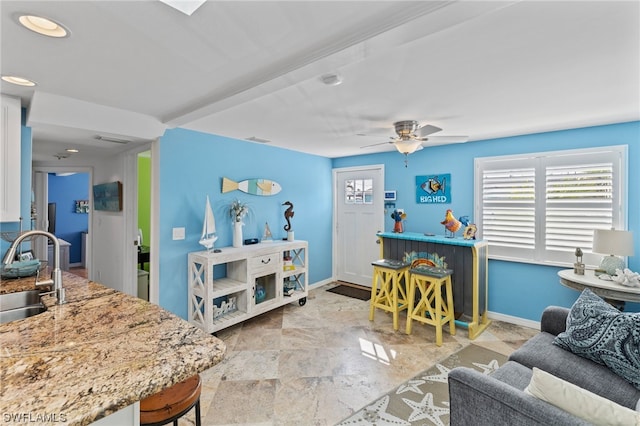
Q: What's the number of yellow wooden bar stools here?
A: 2